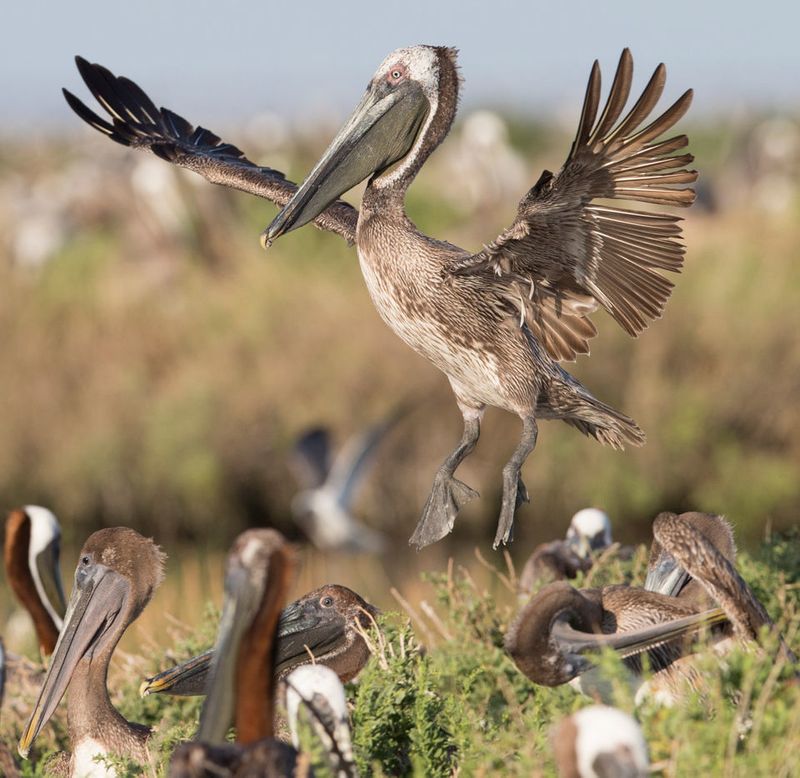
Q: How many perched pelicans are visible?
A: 9